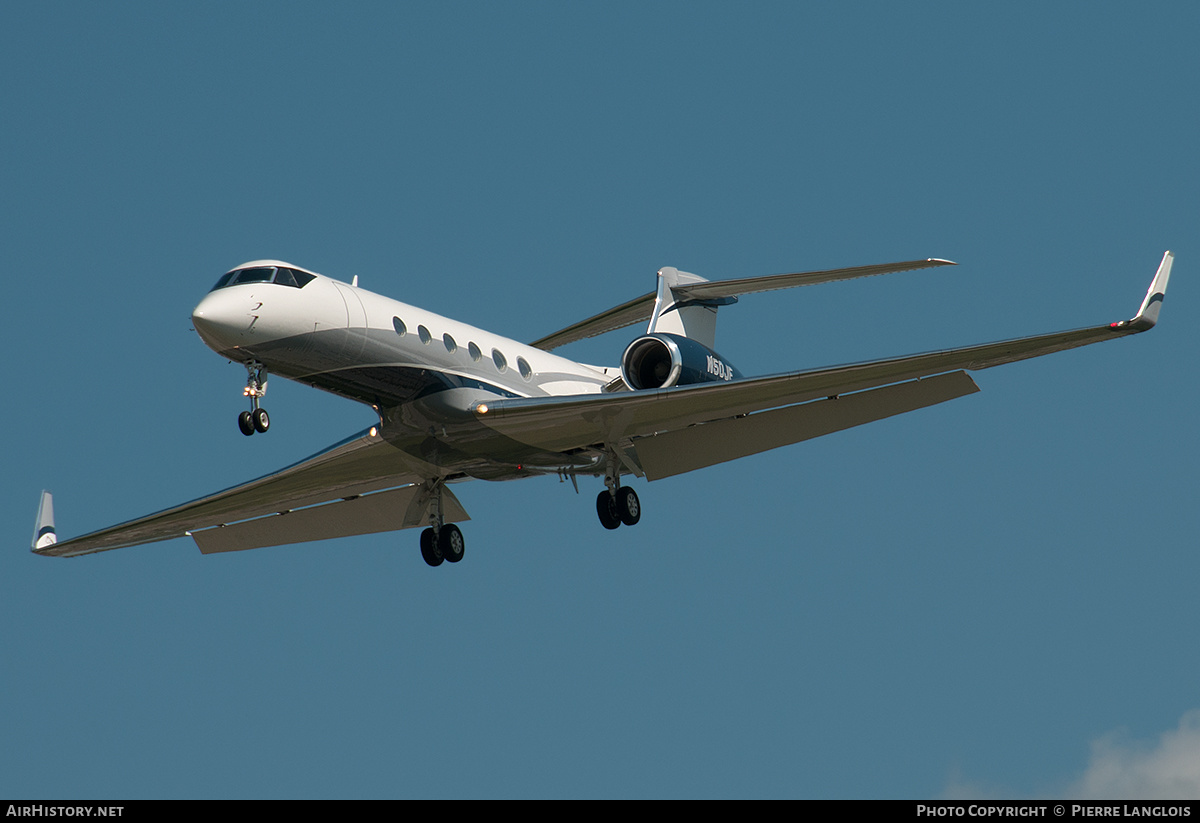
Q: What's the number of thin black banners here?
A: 1